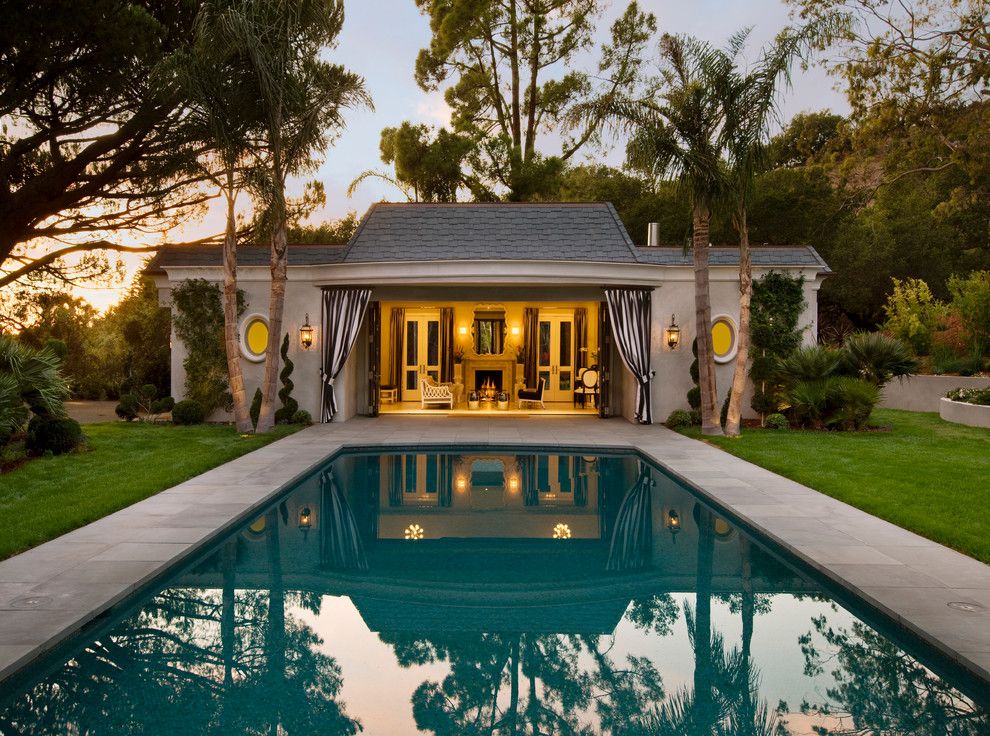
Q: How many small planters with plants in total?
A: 2